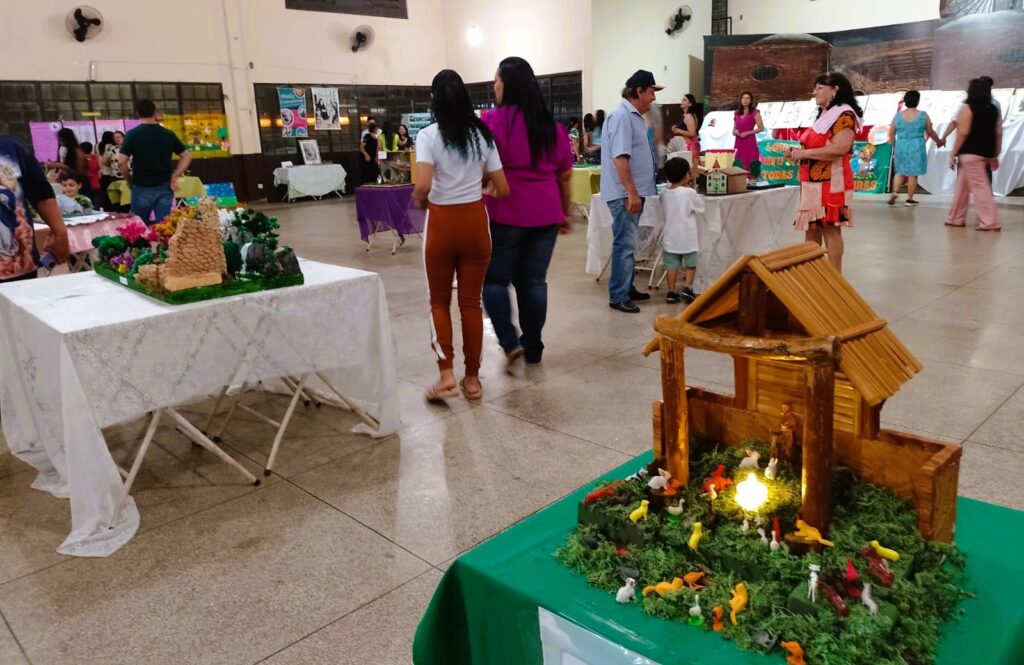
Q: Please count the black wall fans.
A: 3